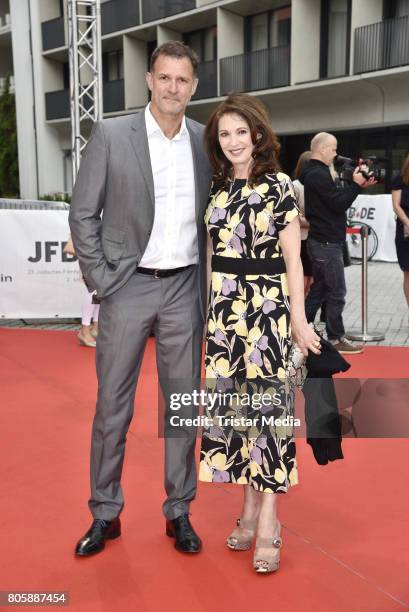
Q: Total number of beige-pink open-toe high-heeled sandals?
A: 2